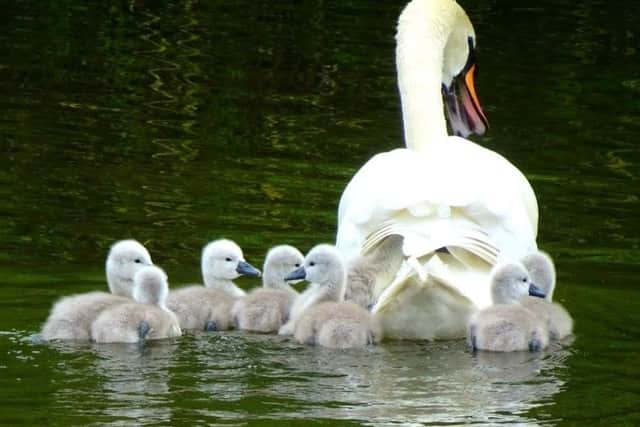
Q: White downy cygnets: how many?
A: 7